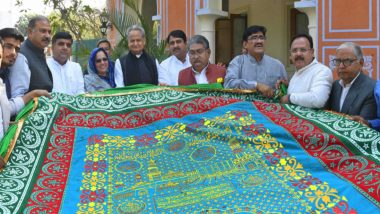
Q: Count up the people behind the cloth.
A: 11